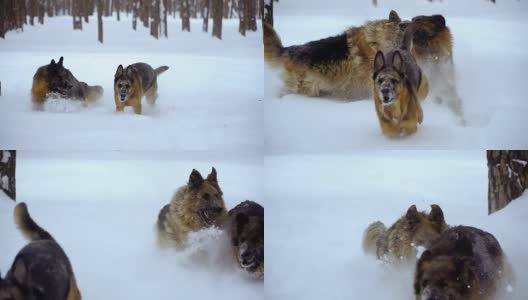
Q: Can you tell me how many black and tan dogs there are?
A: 10